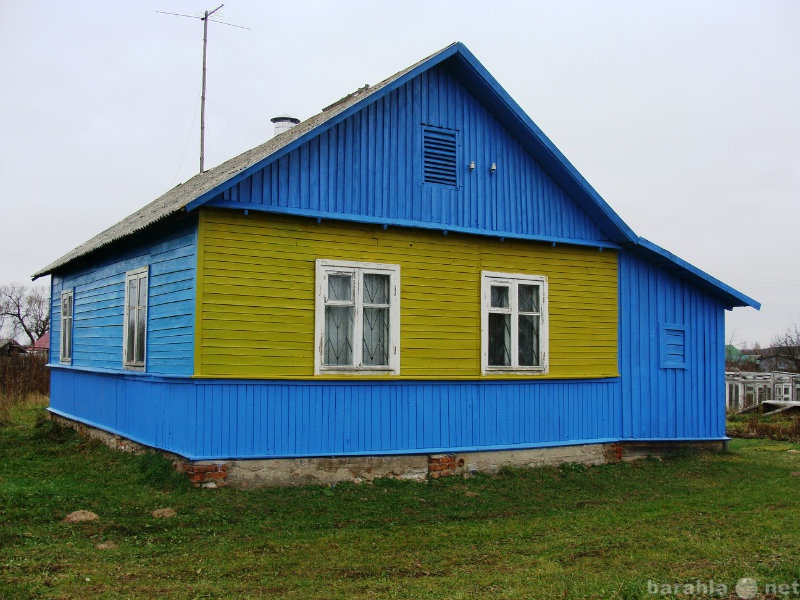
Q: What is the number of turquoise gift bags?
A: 0